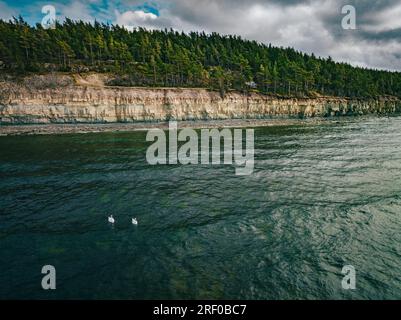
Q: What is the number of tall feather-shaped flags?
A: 0